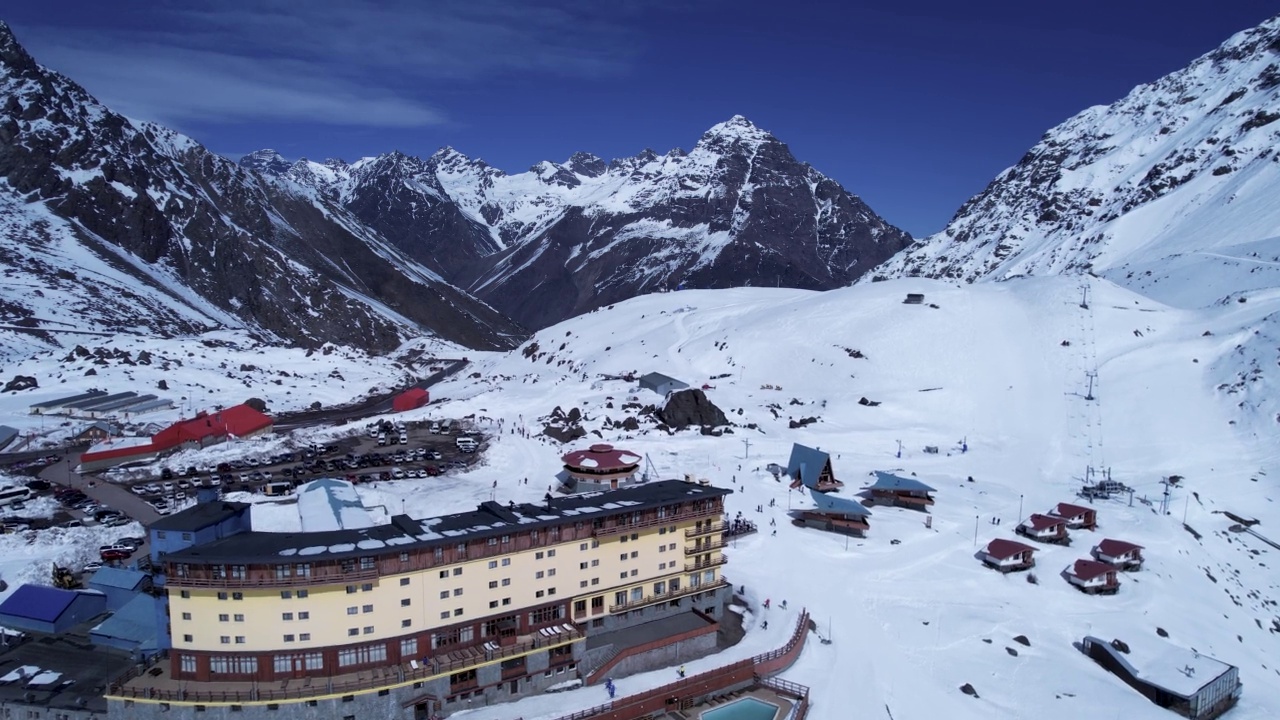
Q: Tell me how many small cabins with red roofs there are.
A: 5